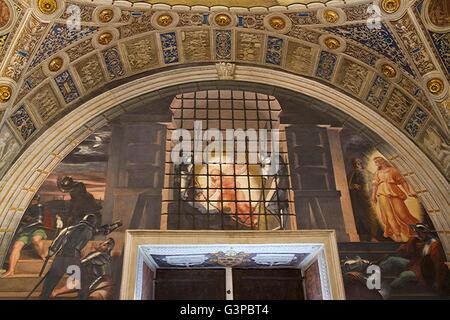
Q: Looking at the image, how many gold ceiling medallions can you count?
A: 13